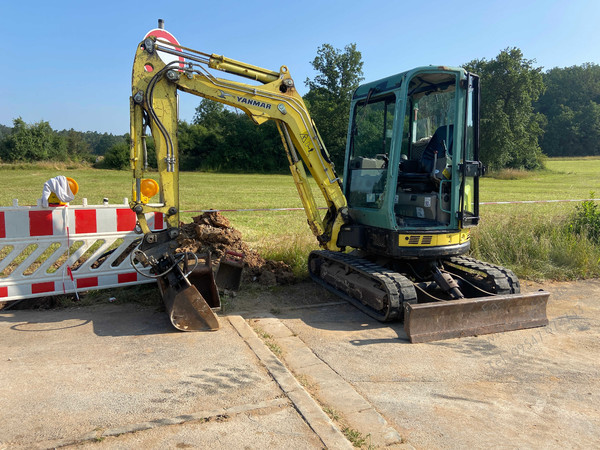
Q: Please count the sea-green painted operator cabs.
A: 1